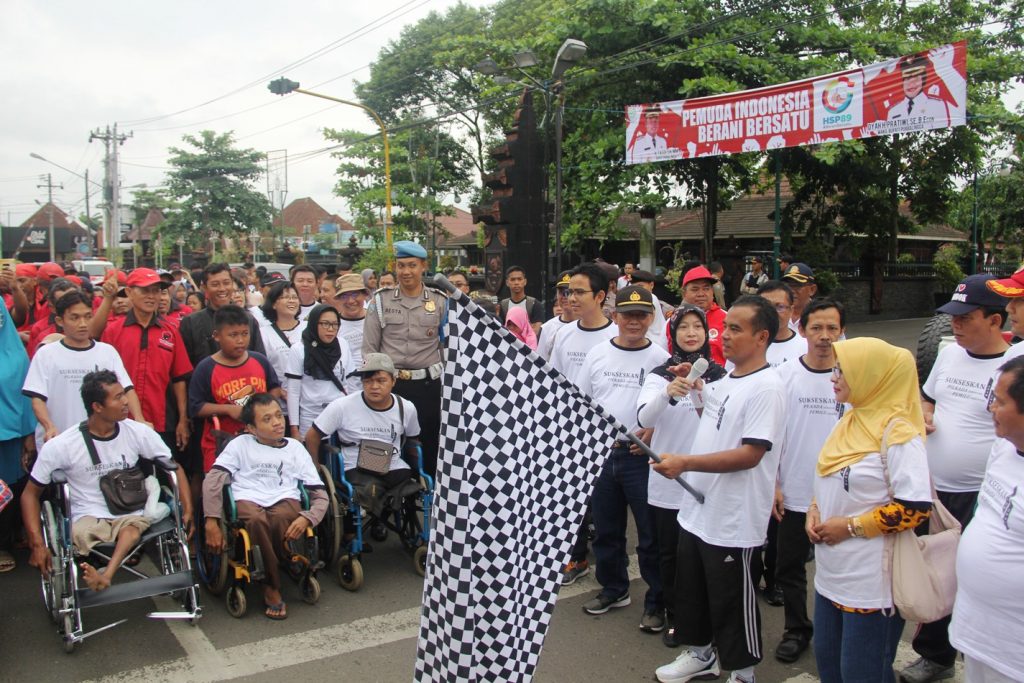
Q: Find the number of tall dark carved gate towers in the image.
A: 1